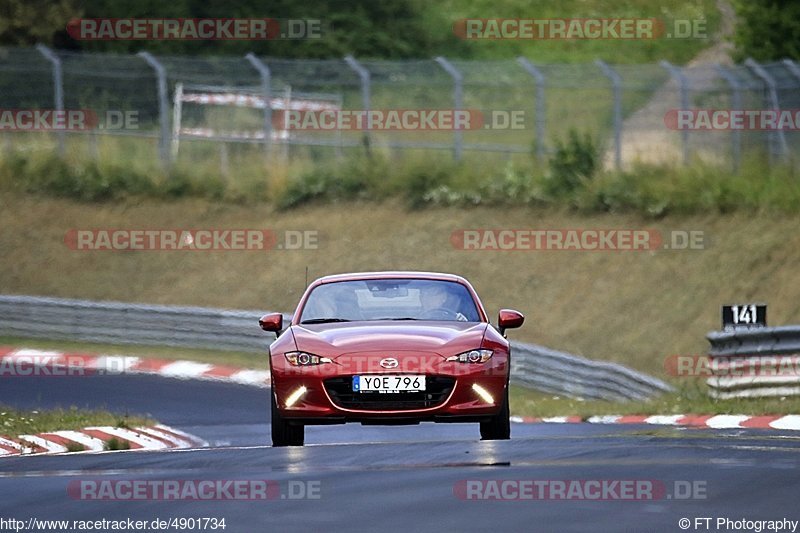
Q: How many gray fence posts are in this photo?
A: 11